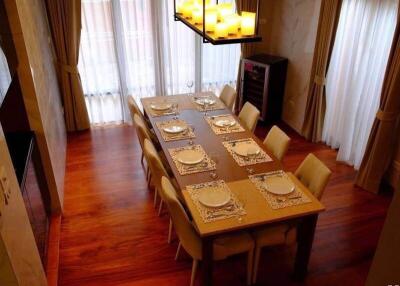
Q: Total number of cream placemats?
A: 8